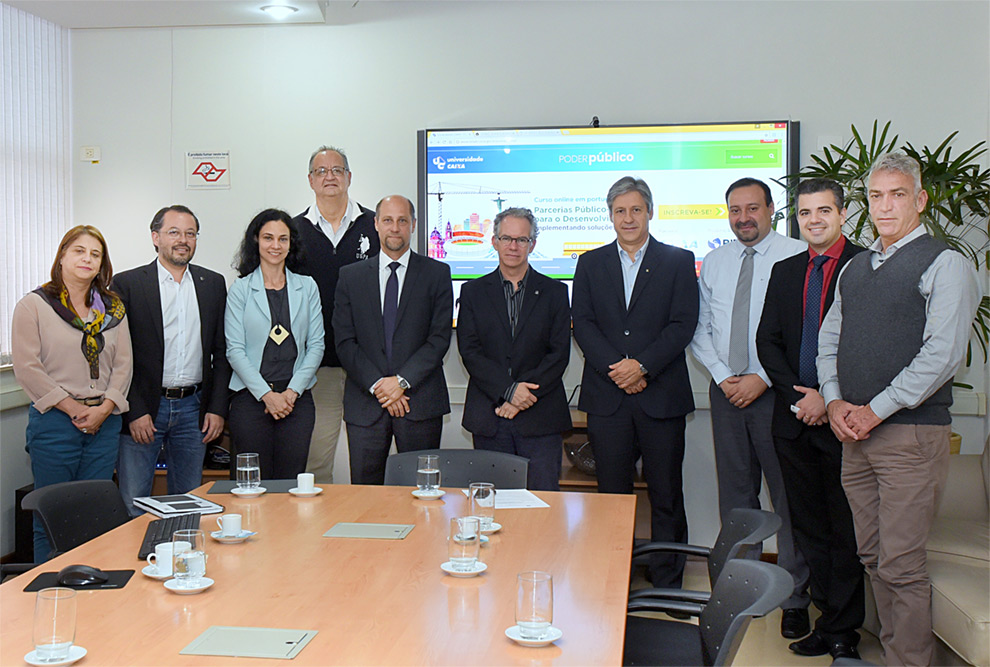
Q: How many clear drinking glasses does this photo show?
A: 7